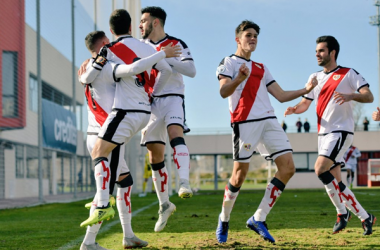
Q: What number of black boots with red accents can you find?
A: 2